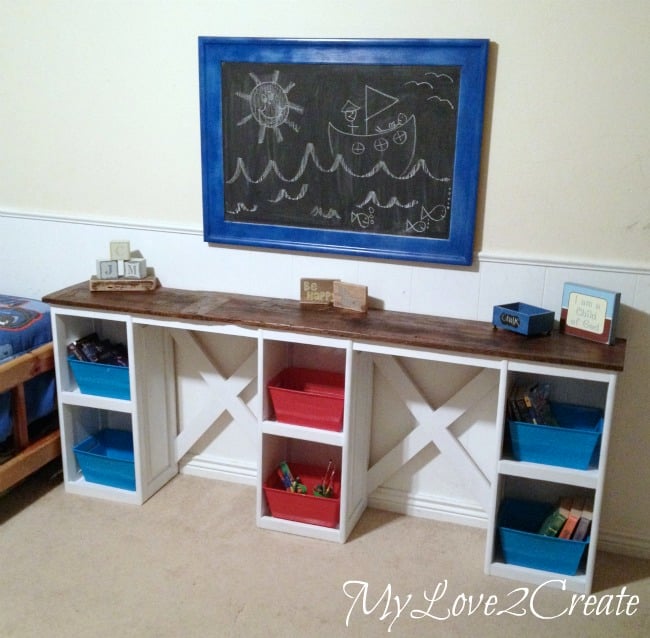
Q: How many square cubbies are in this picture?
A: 6